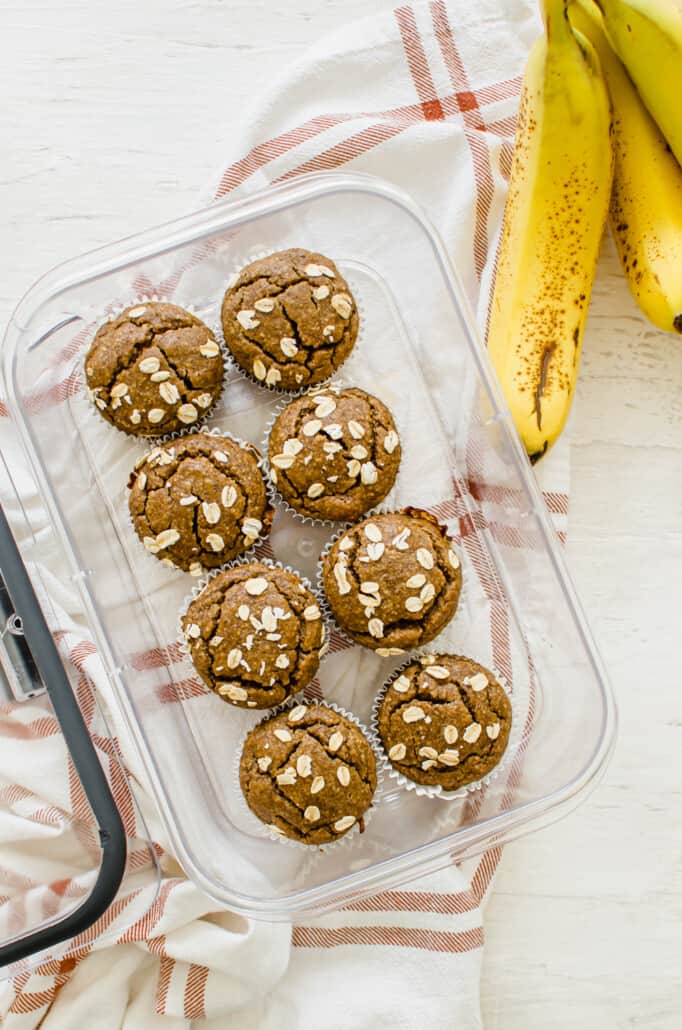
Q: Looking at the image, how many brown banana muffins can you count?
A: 8